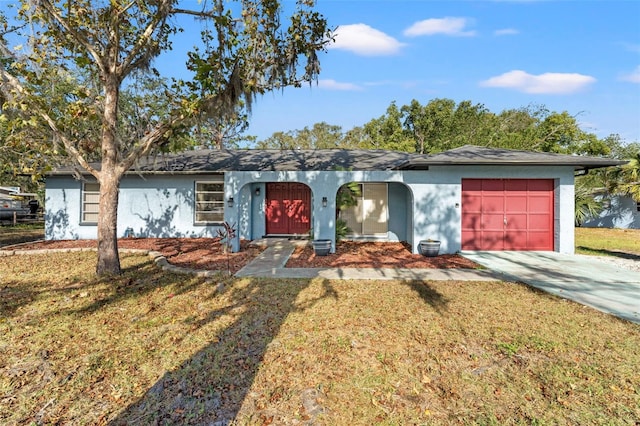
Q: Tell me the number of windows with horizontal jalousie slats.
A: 2